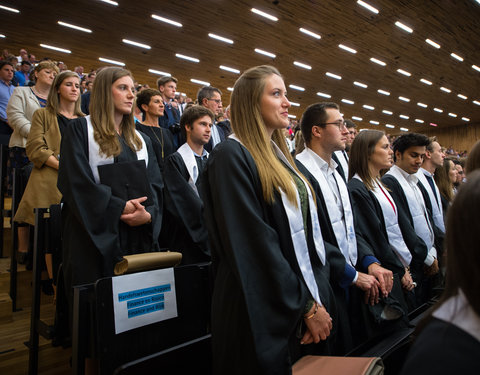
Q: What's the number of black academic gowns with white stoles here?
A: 9